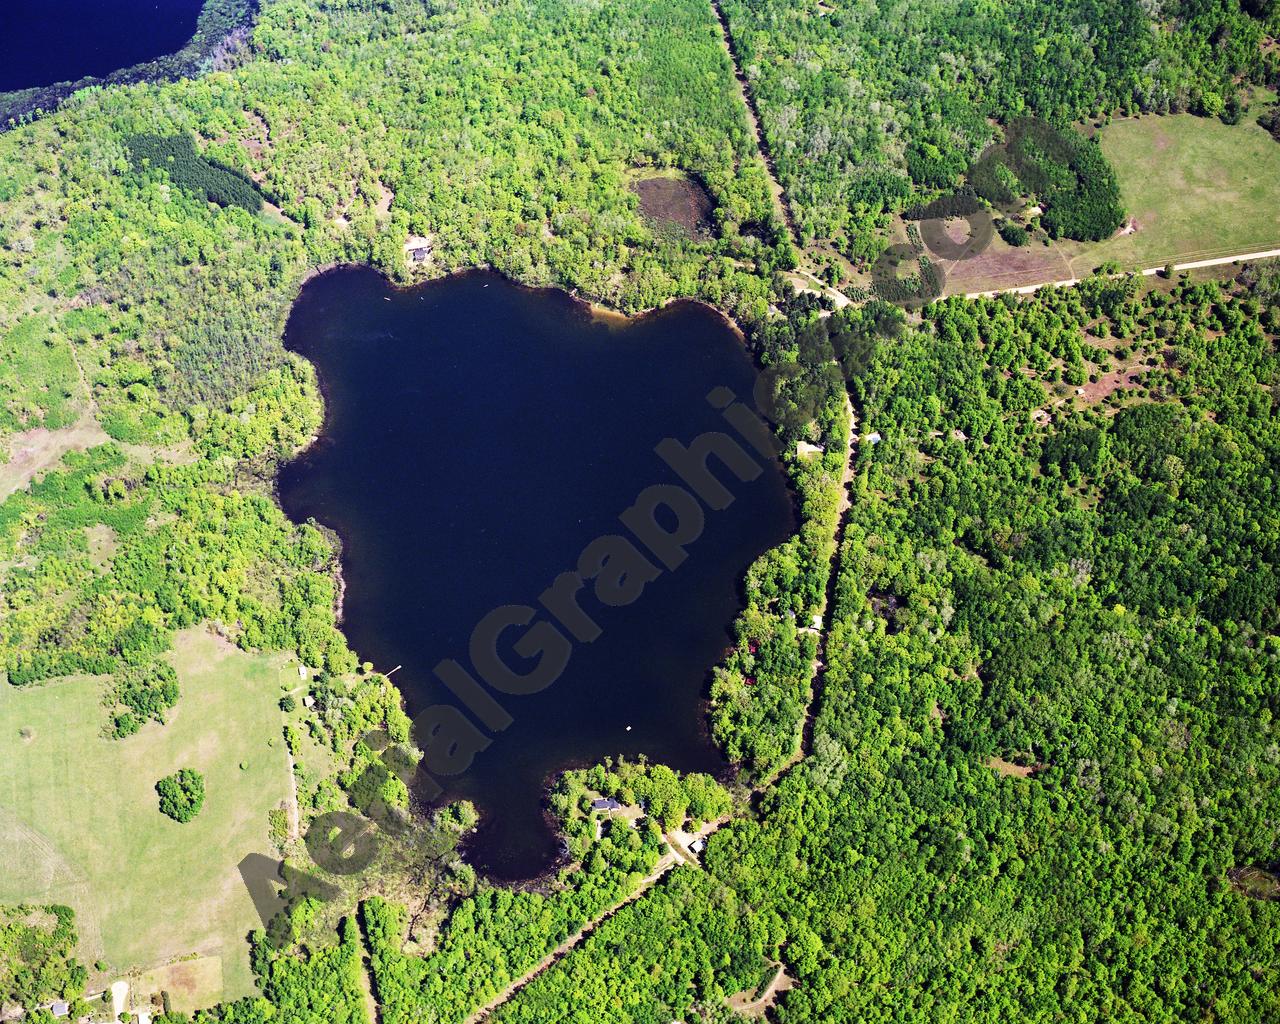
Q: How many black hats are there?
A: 0